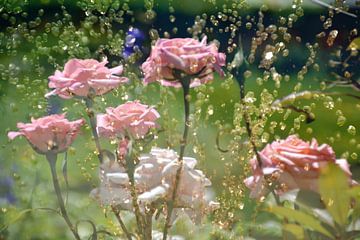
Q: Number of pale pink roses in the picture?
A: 5